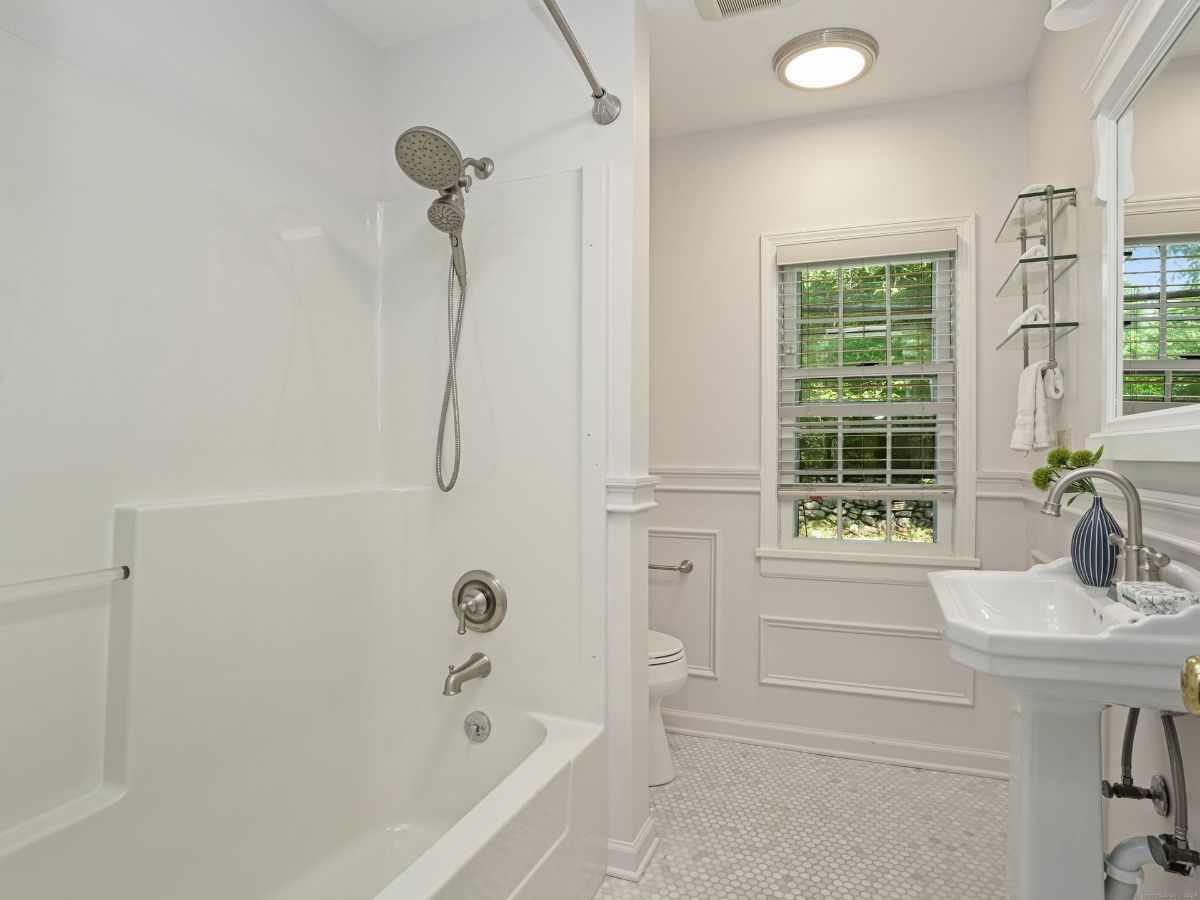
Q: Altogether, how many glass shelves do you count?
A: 3